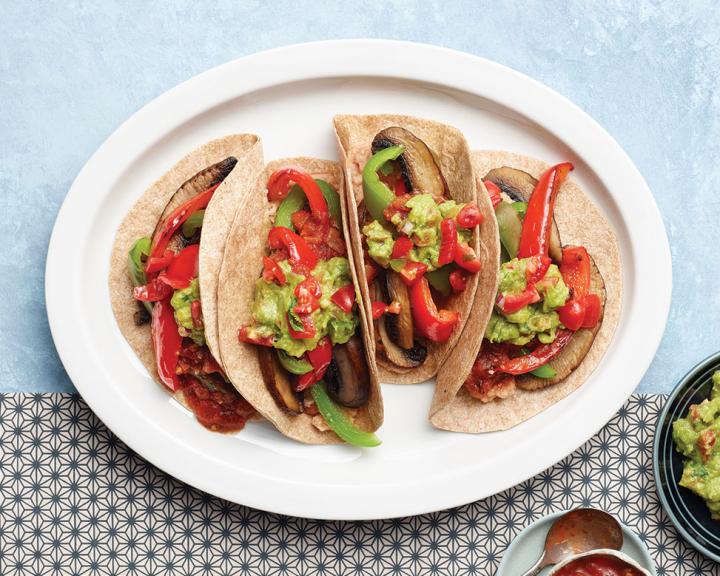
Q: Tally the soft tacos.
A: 4